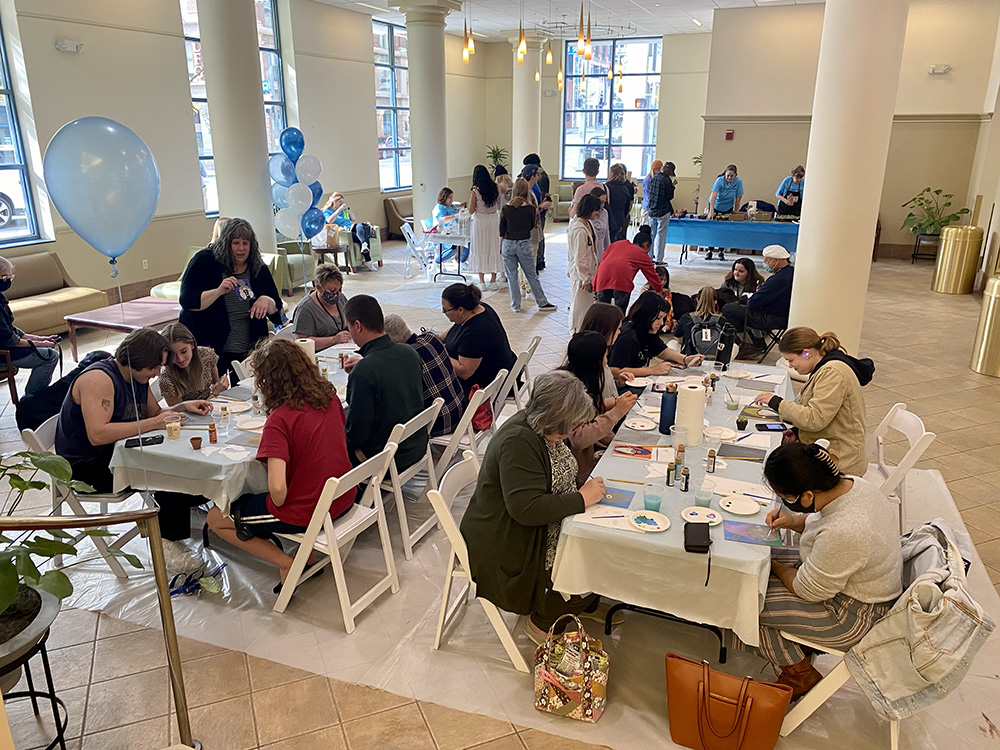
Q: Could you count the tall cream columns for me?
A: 4